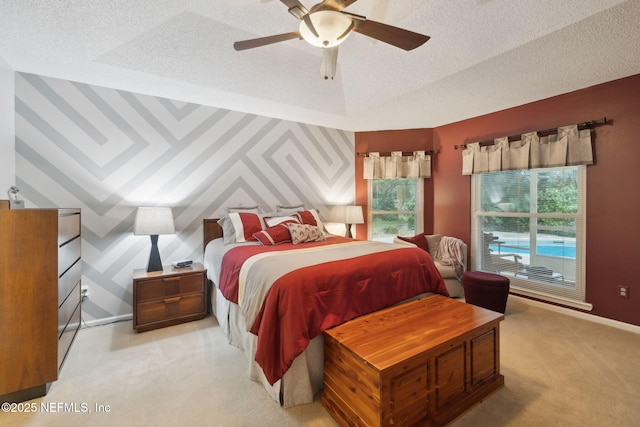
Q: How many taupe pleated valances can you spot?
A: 2